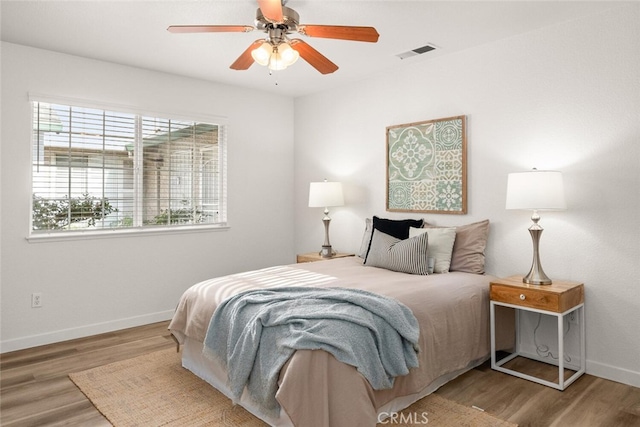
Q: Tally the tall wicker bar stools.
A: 0